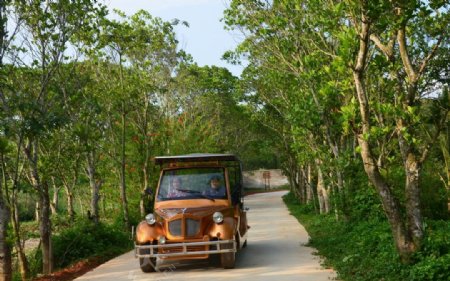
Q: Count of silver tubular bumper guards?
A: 1